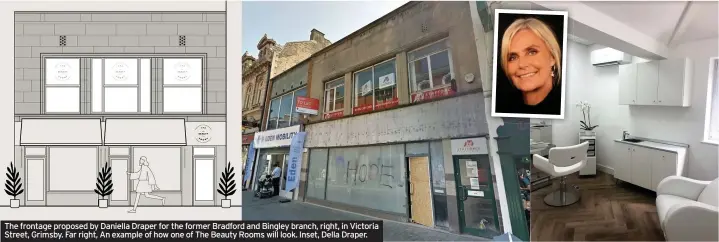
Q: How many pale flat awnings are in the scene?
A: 2